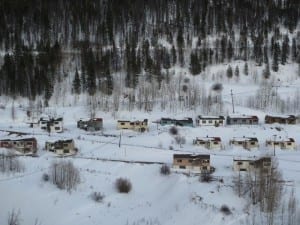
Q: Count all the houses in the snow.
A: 14